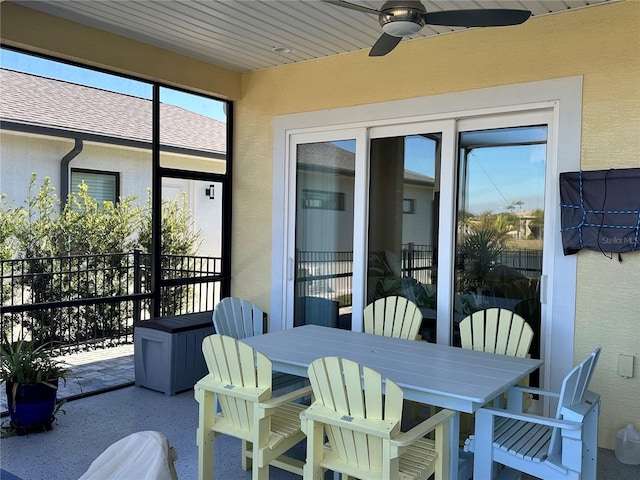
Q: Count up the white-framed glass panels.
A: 3